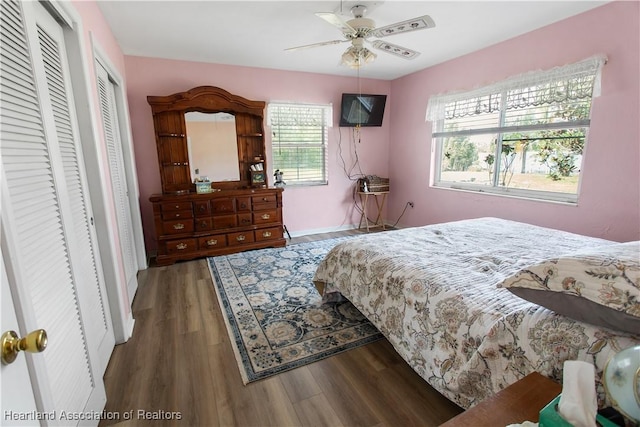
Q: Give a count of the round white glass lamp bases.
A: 1